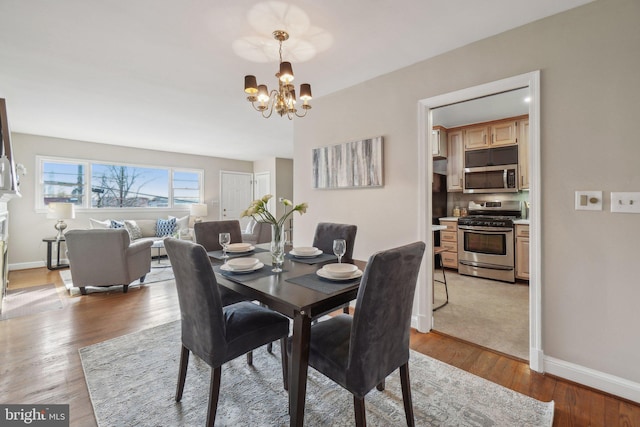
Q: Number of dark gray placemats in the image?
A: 4